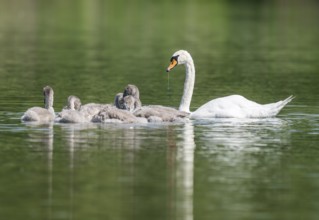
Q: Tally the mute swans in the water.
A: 6